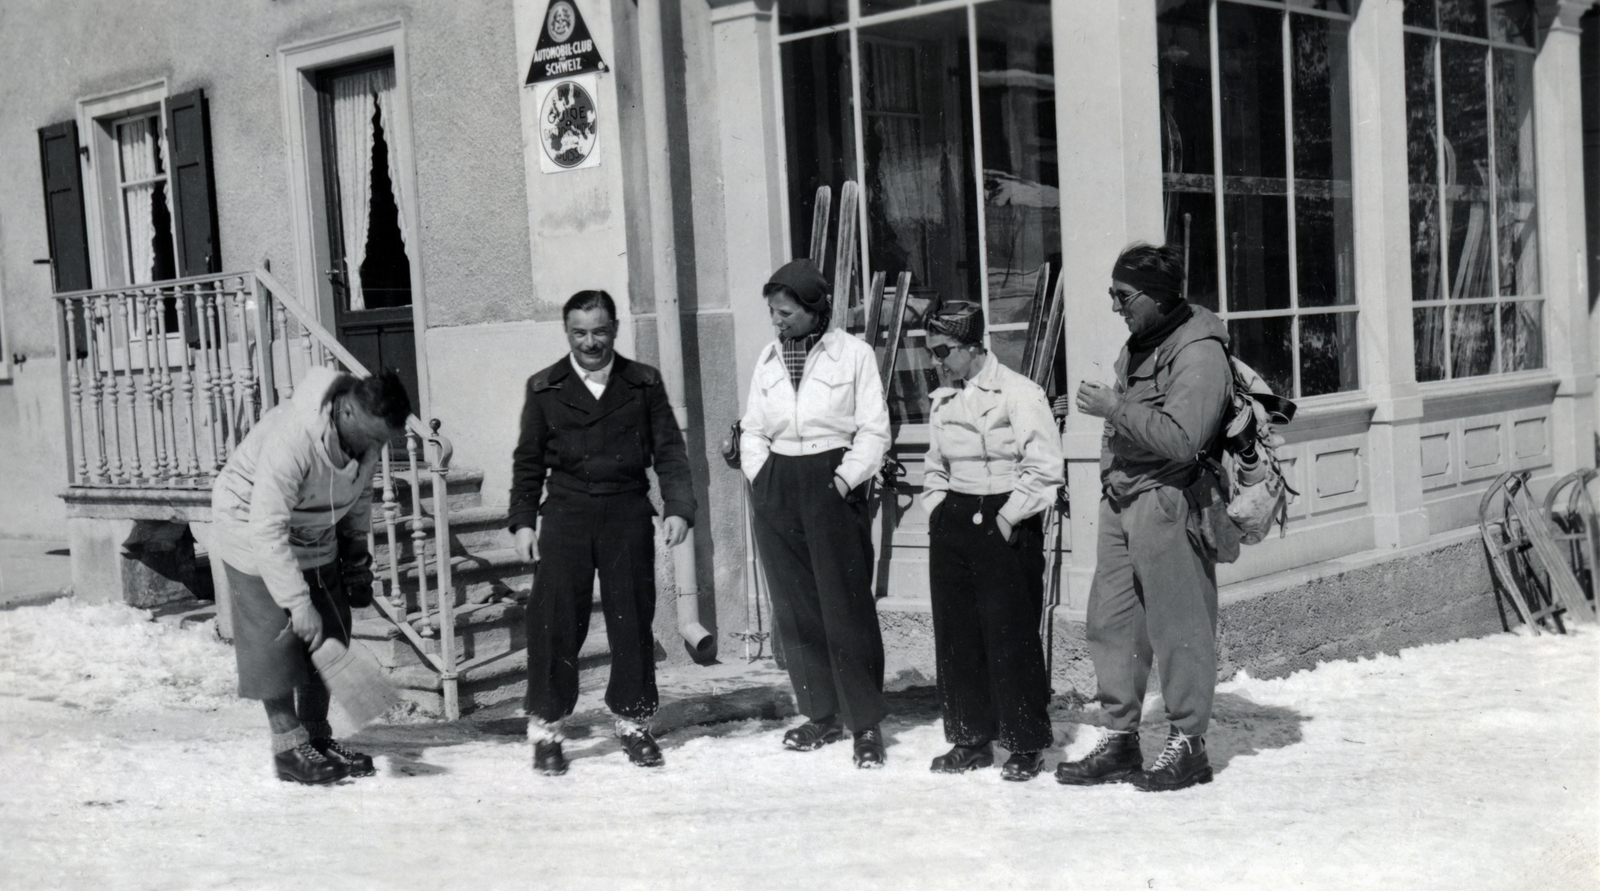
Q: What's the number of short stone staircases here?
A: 1